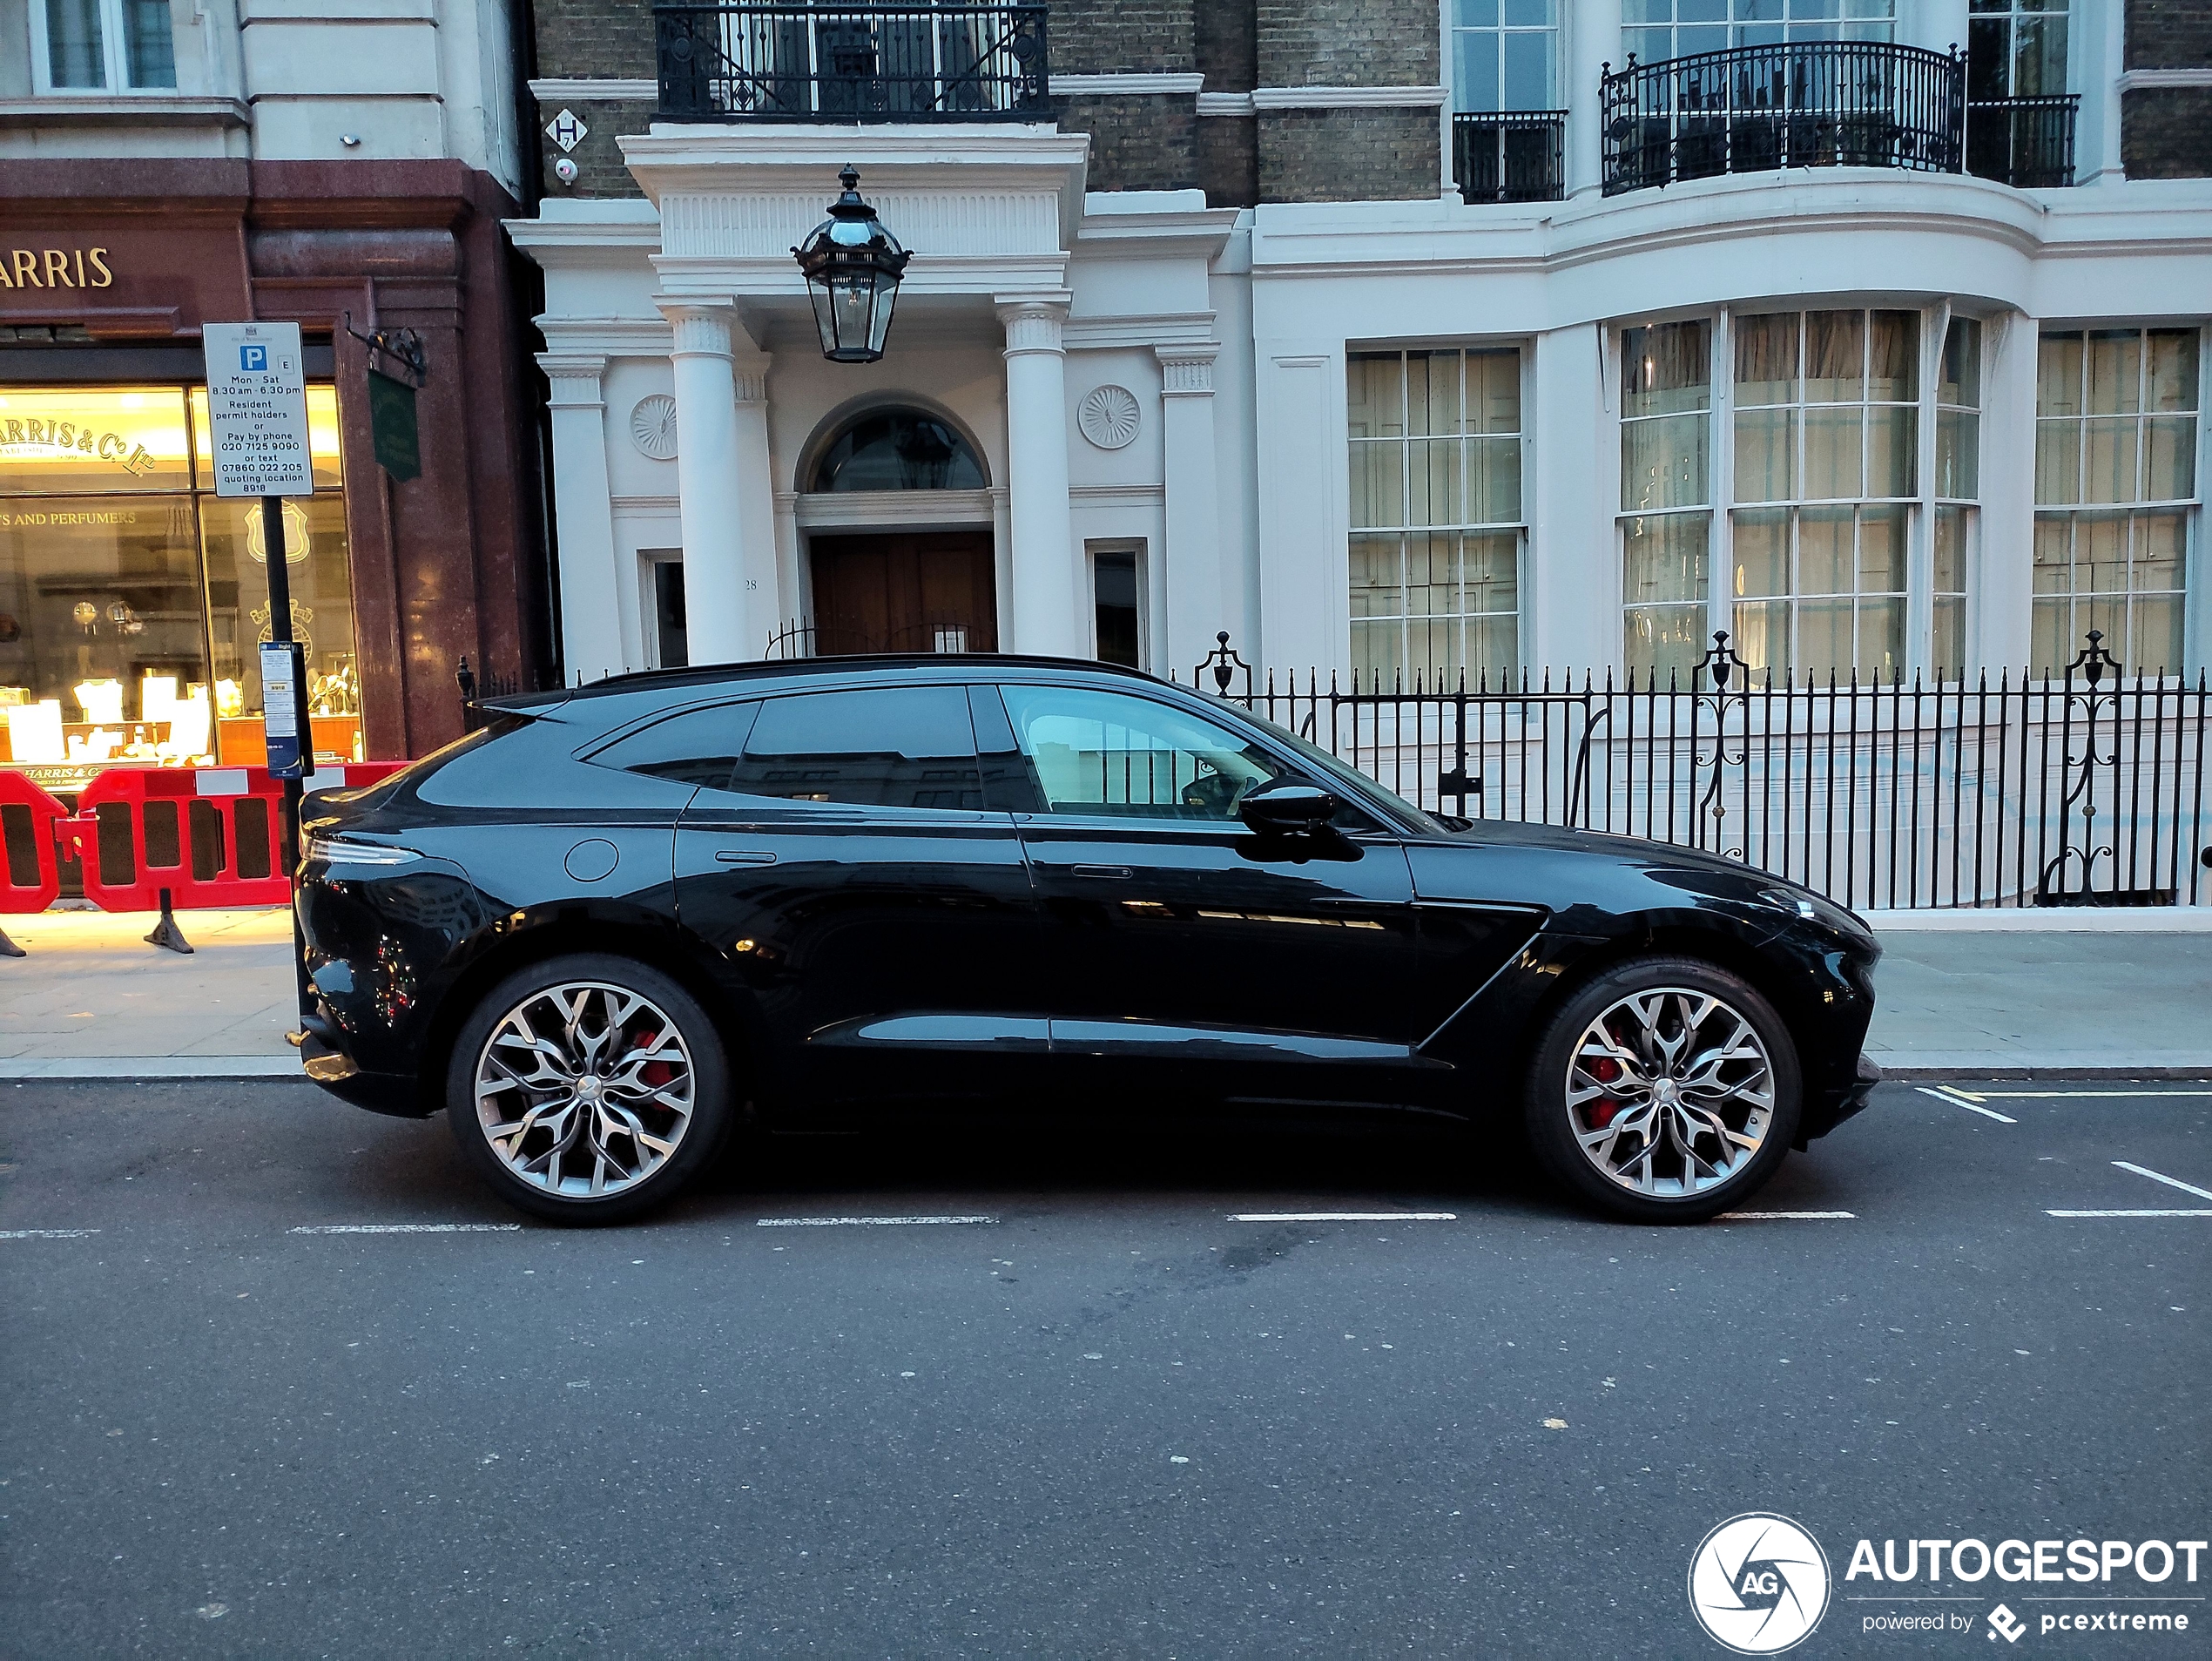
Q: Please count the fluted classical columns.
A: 2